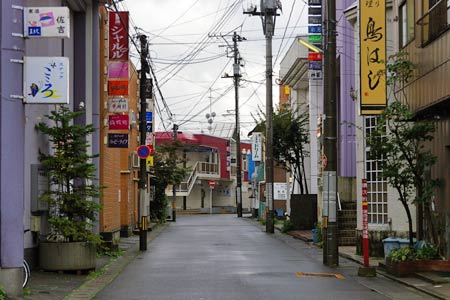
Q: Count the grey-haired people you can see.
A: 0